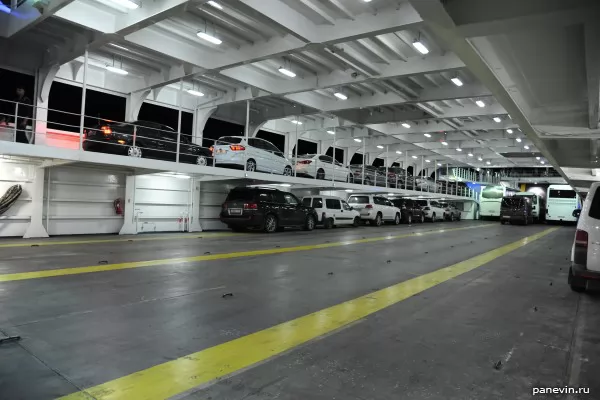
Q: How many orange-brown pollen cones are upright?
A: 0